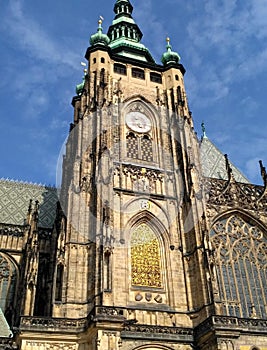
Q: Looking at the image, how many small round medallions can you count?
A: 3